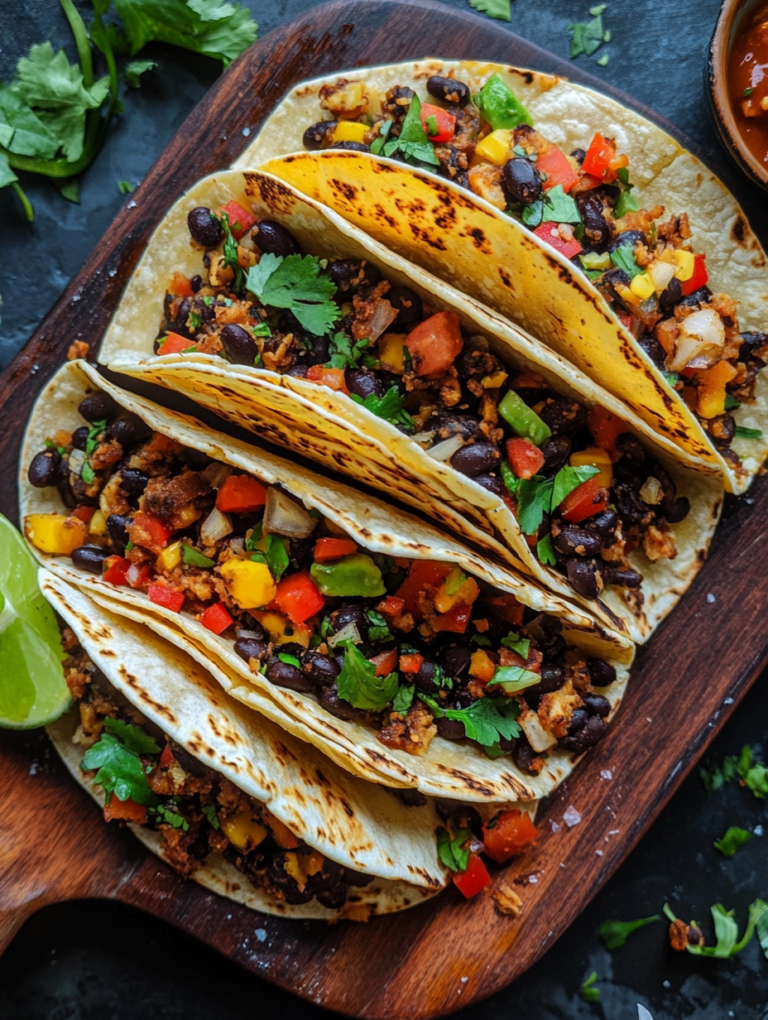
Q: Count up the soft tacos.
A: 4